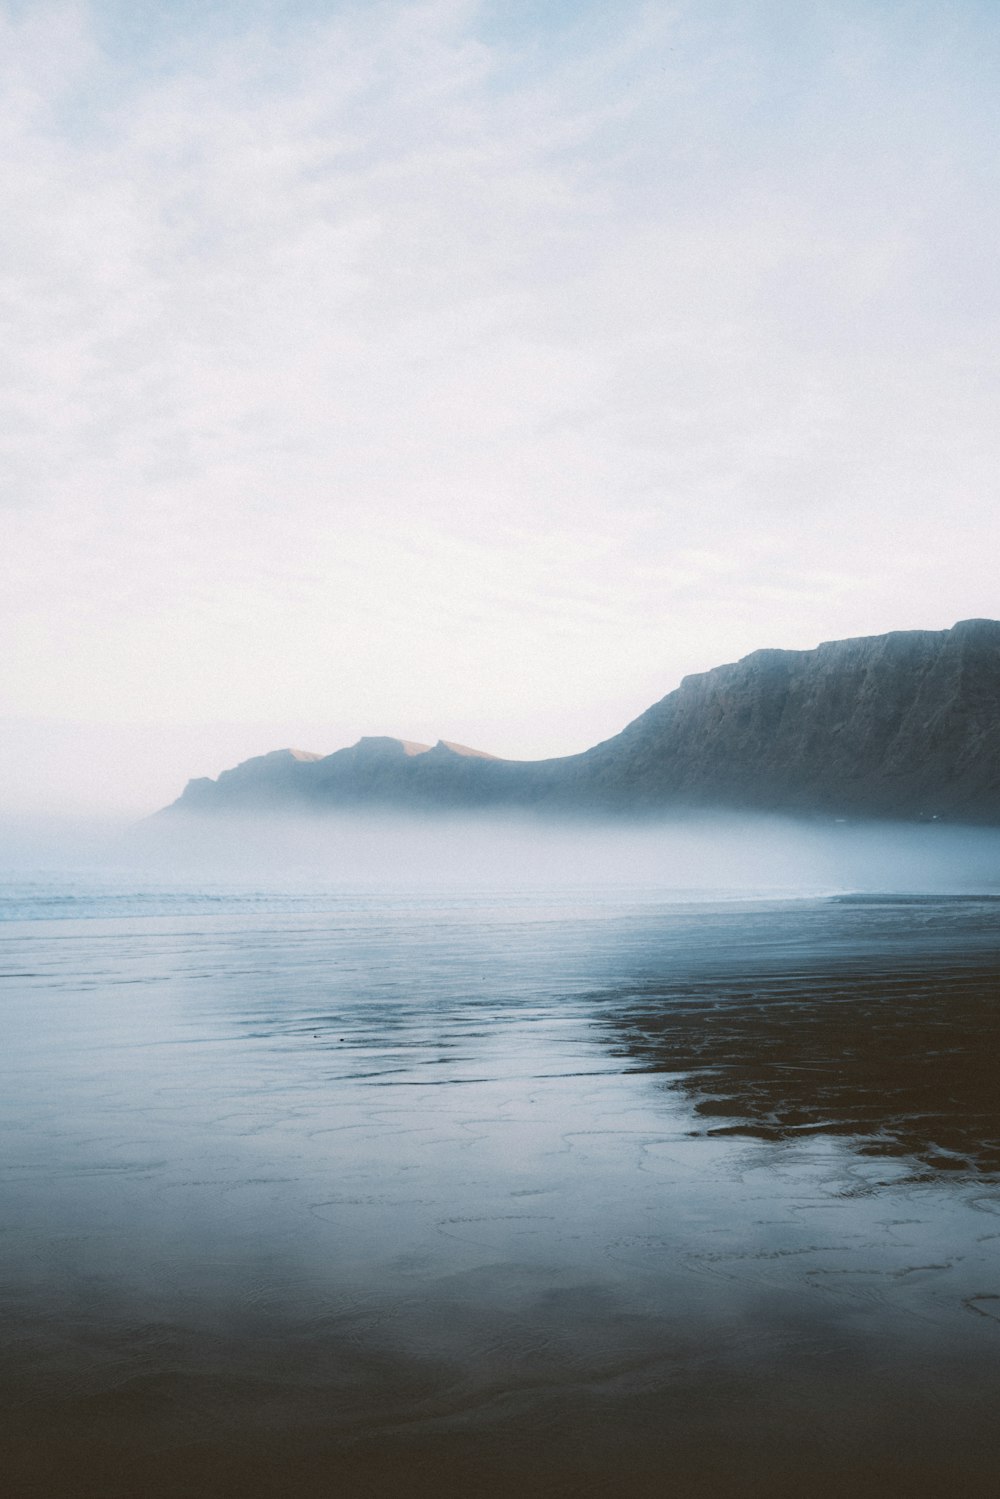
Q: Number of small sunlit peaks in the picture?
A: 3